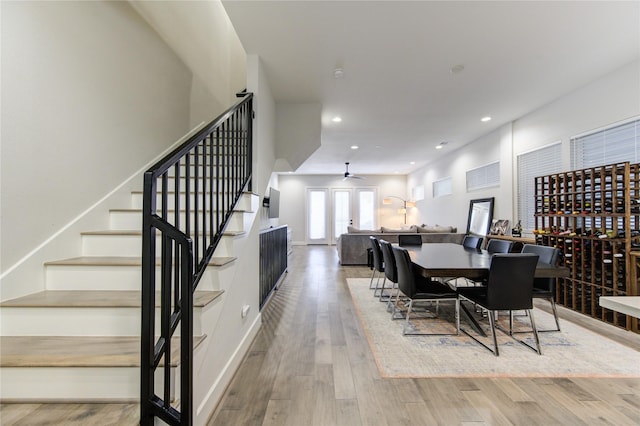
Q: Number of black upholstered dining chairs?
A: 8